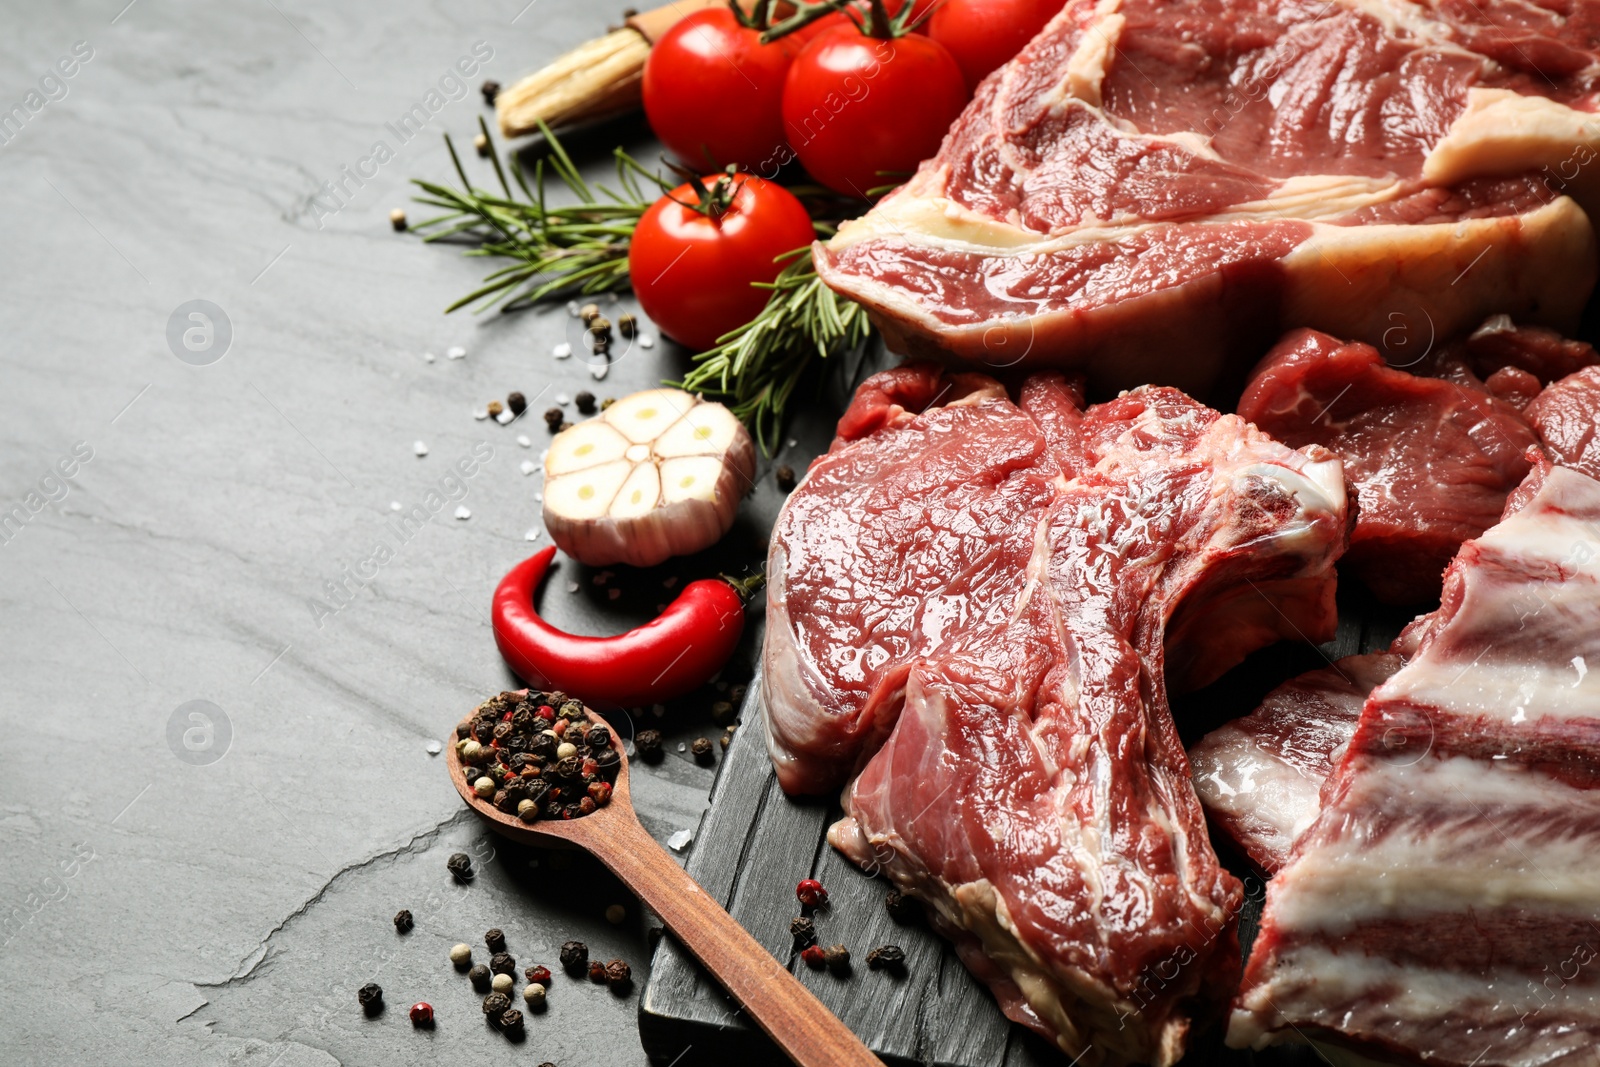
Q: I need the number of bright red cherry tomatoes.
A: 5